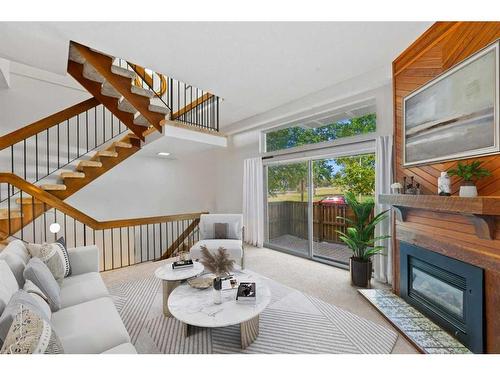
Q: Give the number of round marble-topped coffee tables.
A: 2